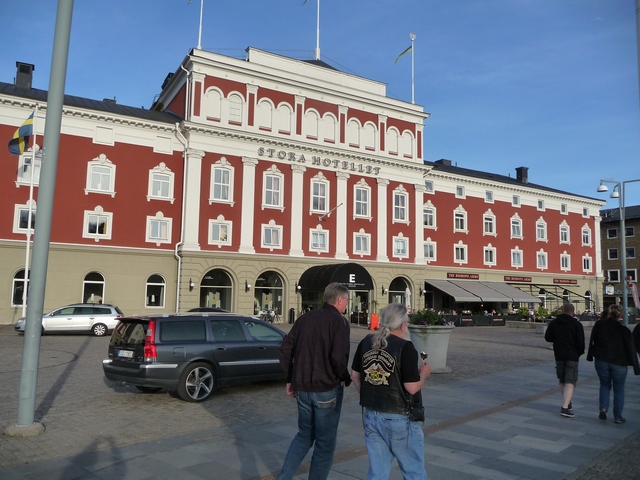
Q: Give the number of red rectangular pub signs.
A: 3